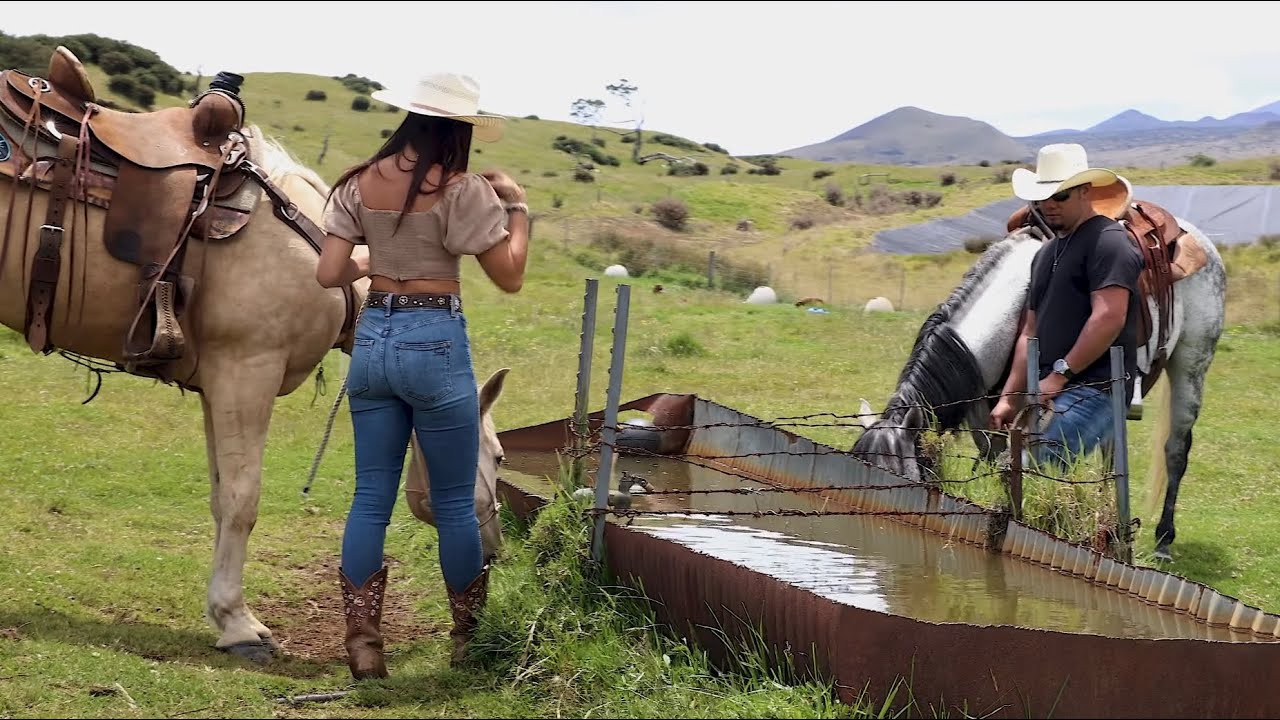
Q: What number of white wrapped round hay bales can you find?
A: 3